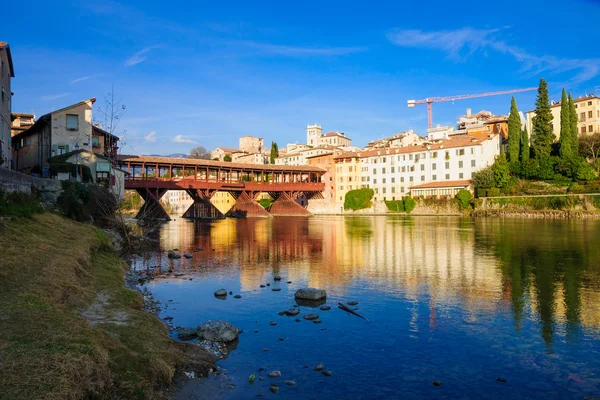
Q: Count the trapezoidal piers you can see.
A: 4